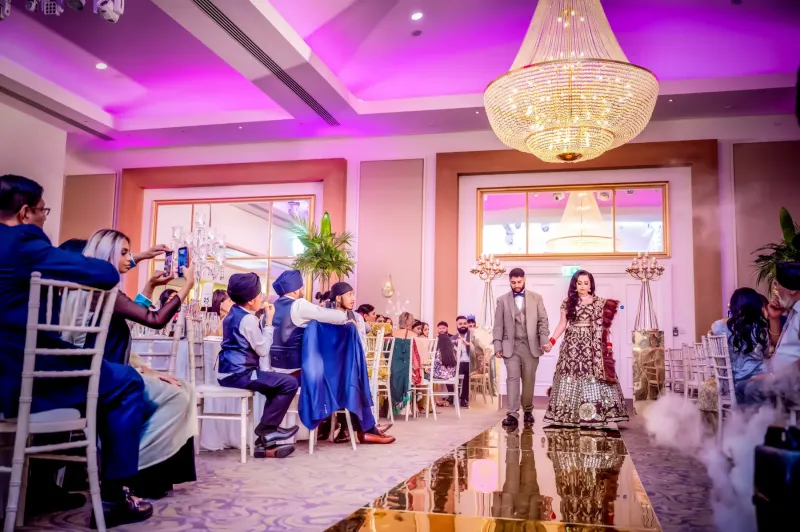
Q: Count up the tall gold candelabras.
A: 2